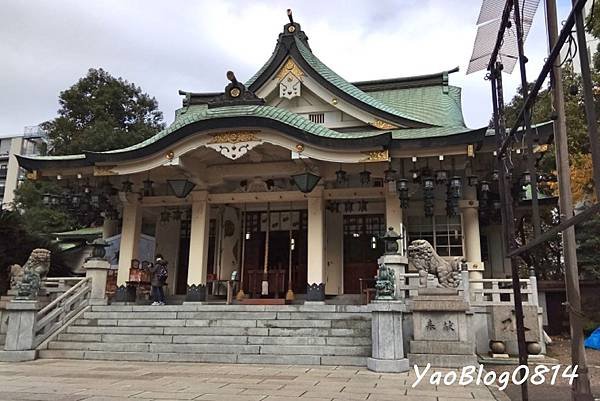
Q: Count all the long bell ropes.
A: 3